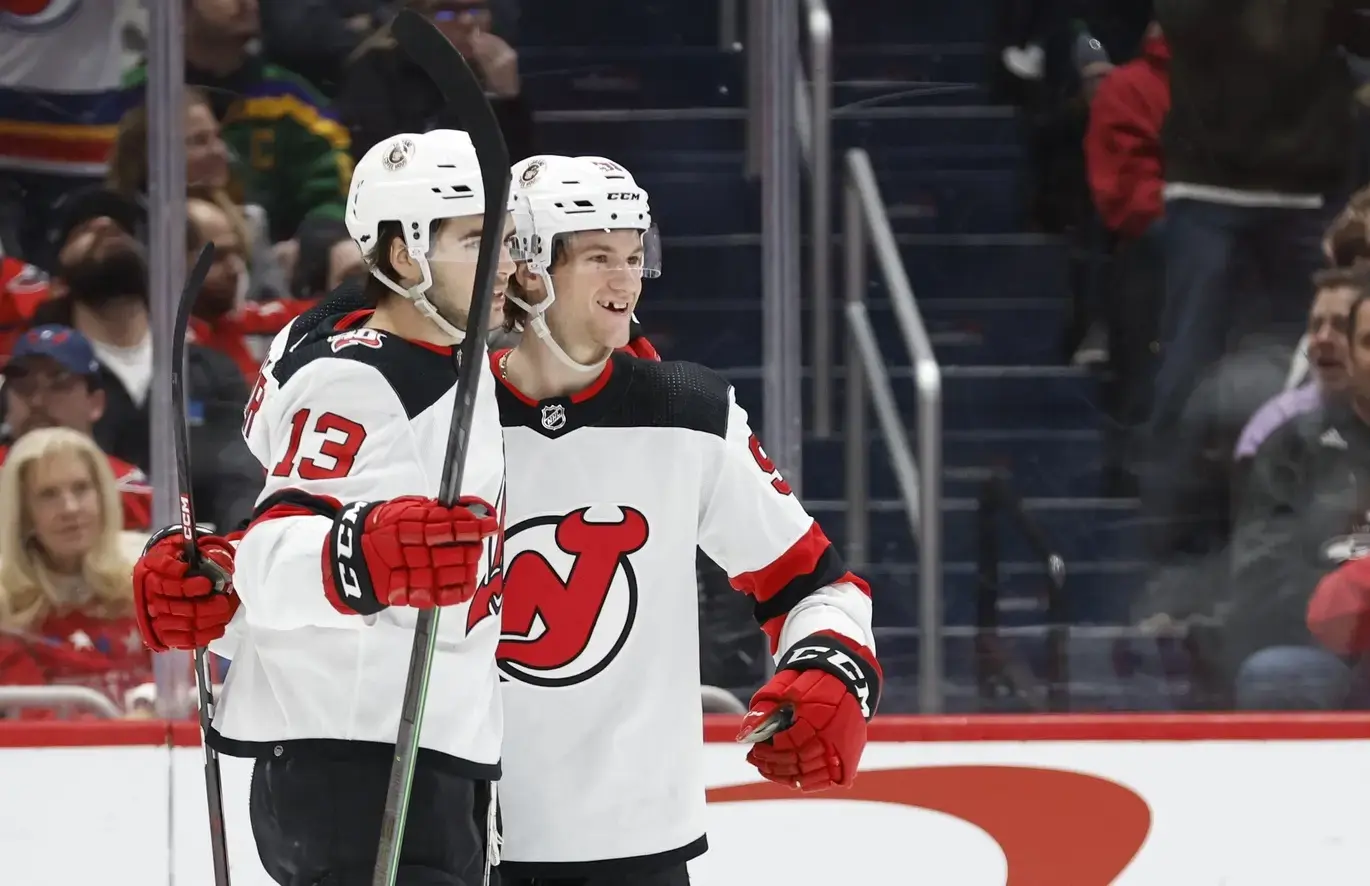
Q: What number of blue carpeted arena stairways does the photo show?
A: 1